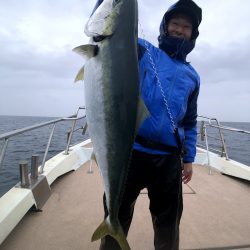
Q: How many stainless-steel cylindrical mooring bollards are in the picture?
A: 2